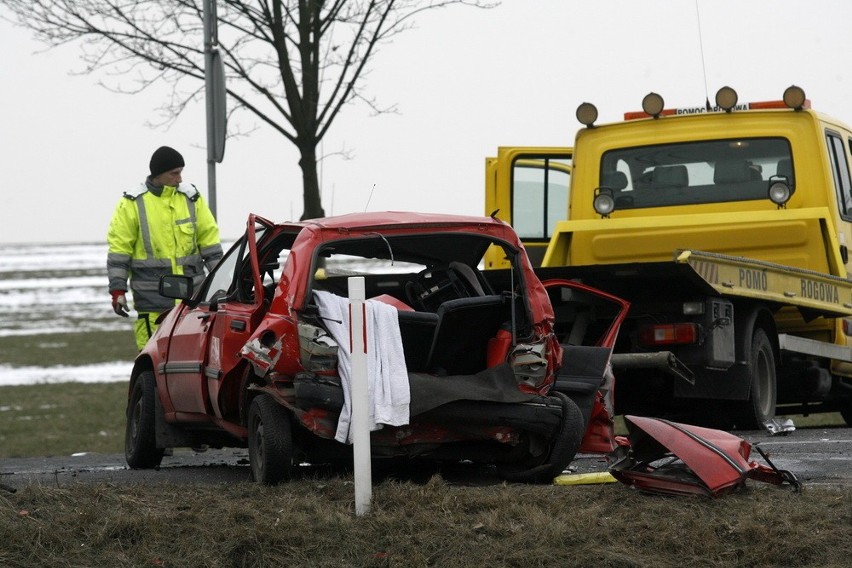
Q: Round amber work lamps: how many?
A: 4